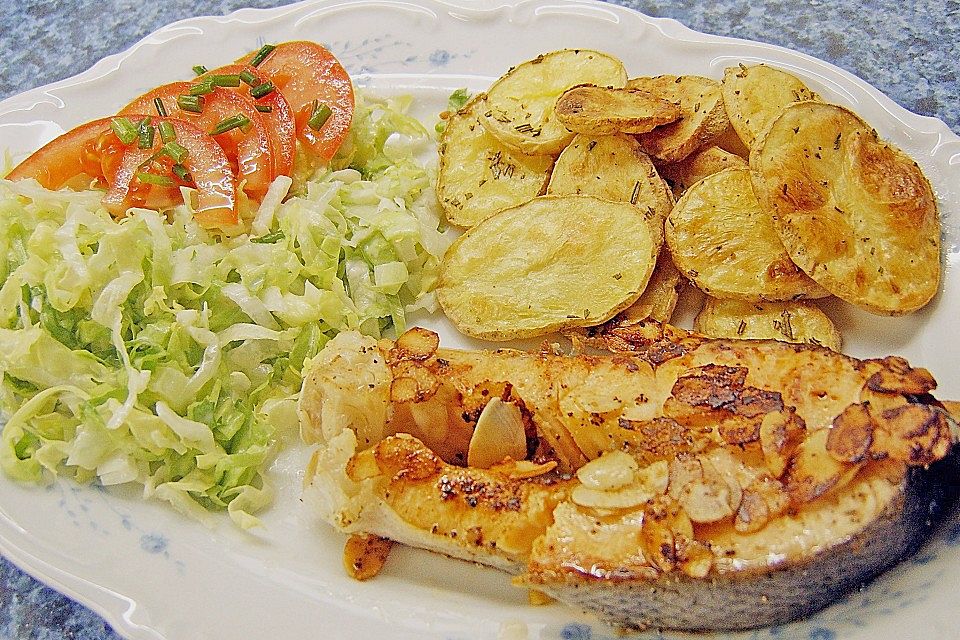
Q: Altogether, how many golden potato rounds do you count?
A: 12